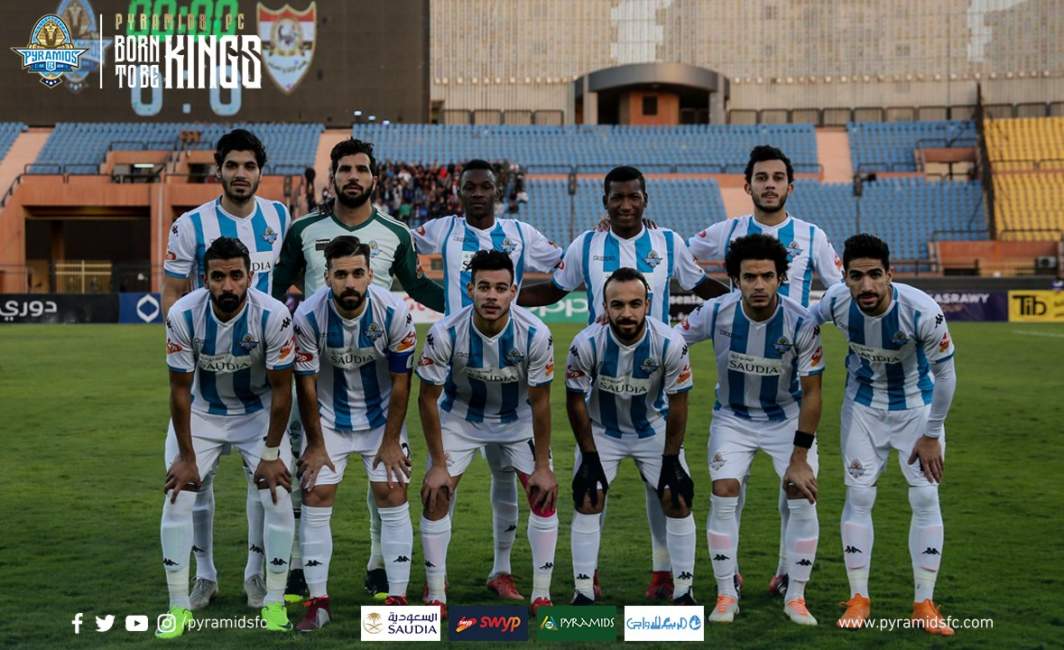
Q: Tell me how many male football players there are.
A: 11